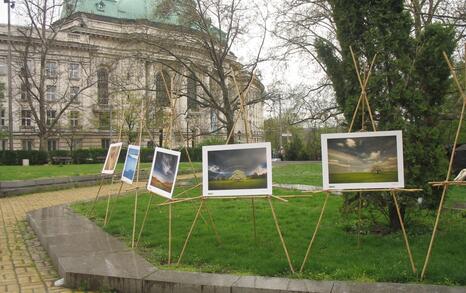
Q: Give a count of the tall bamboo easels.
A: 6